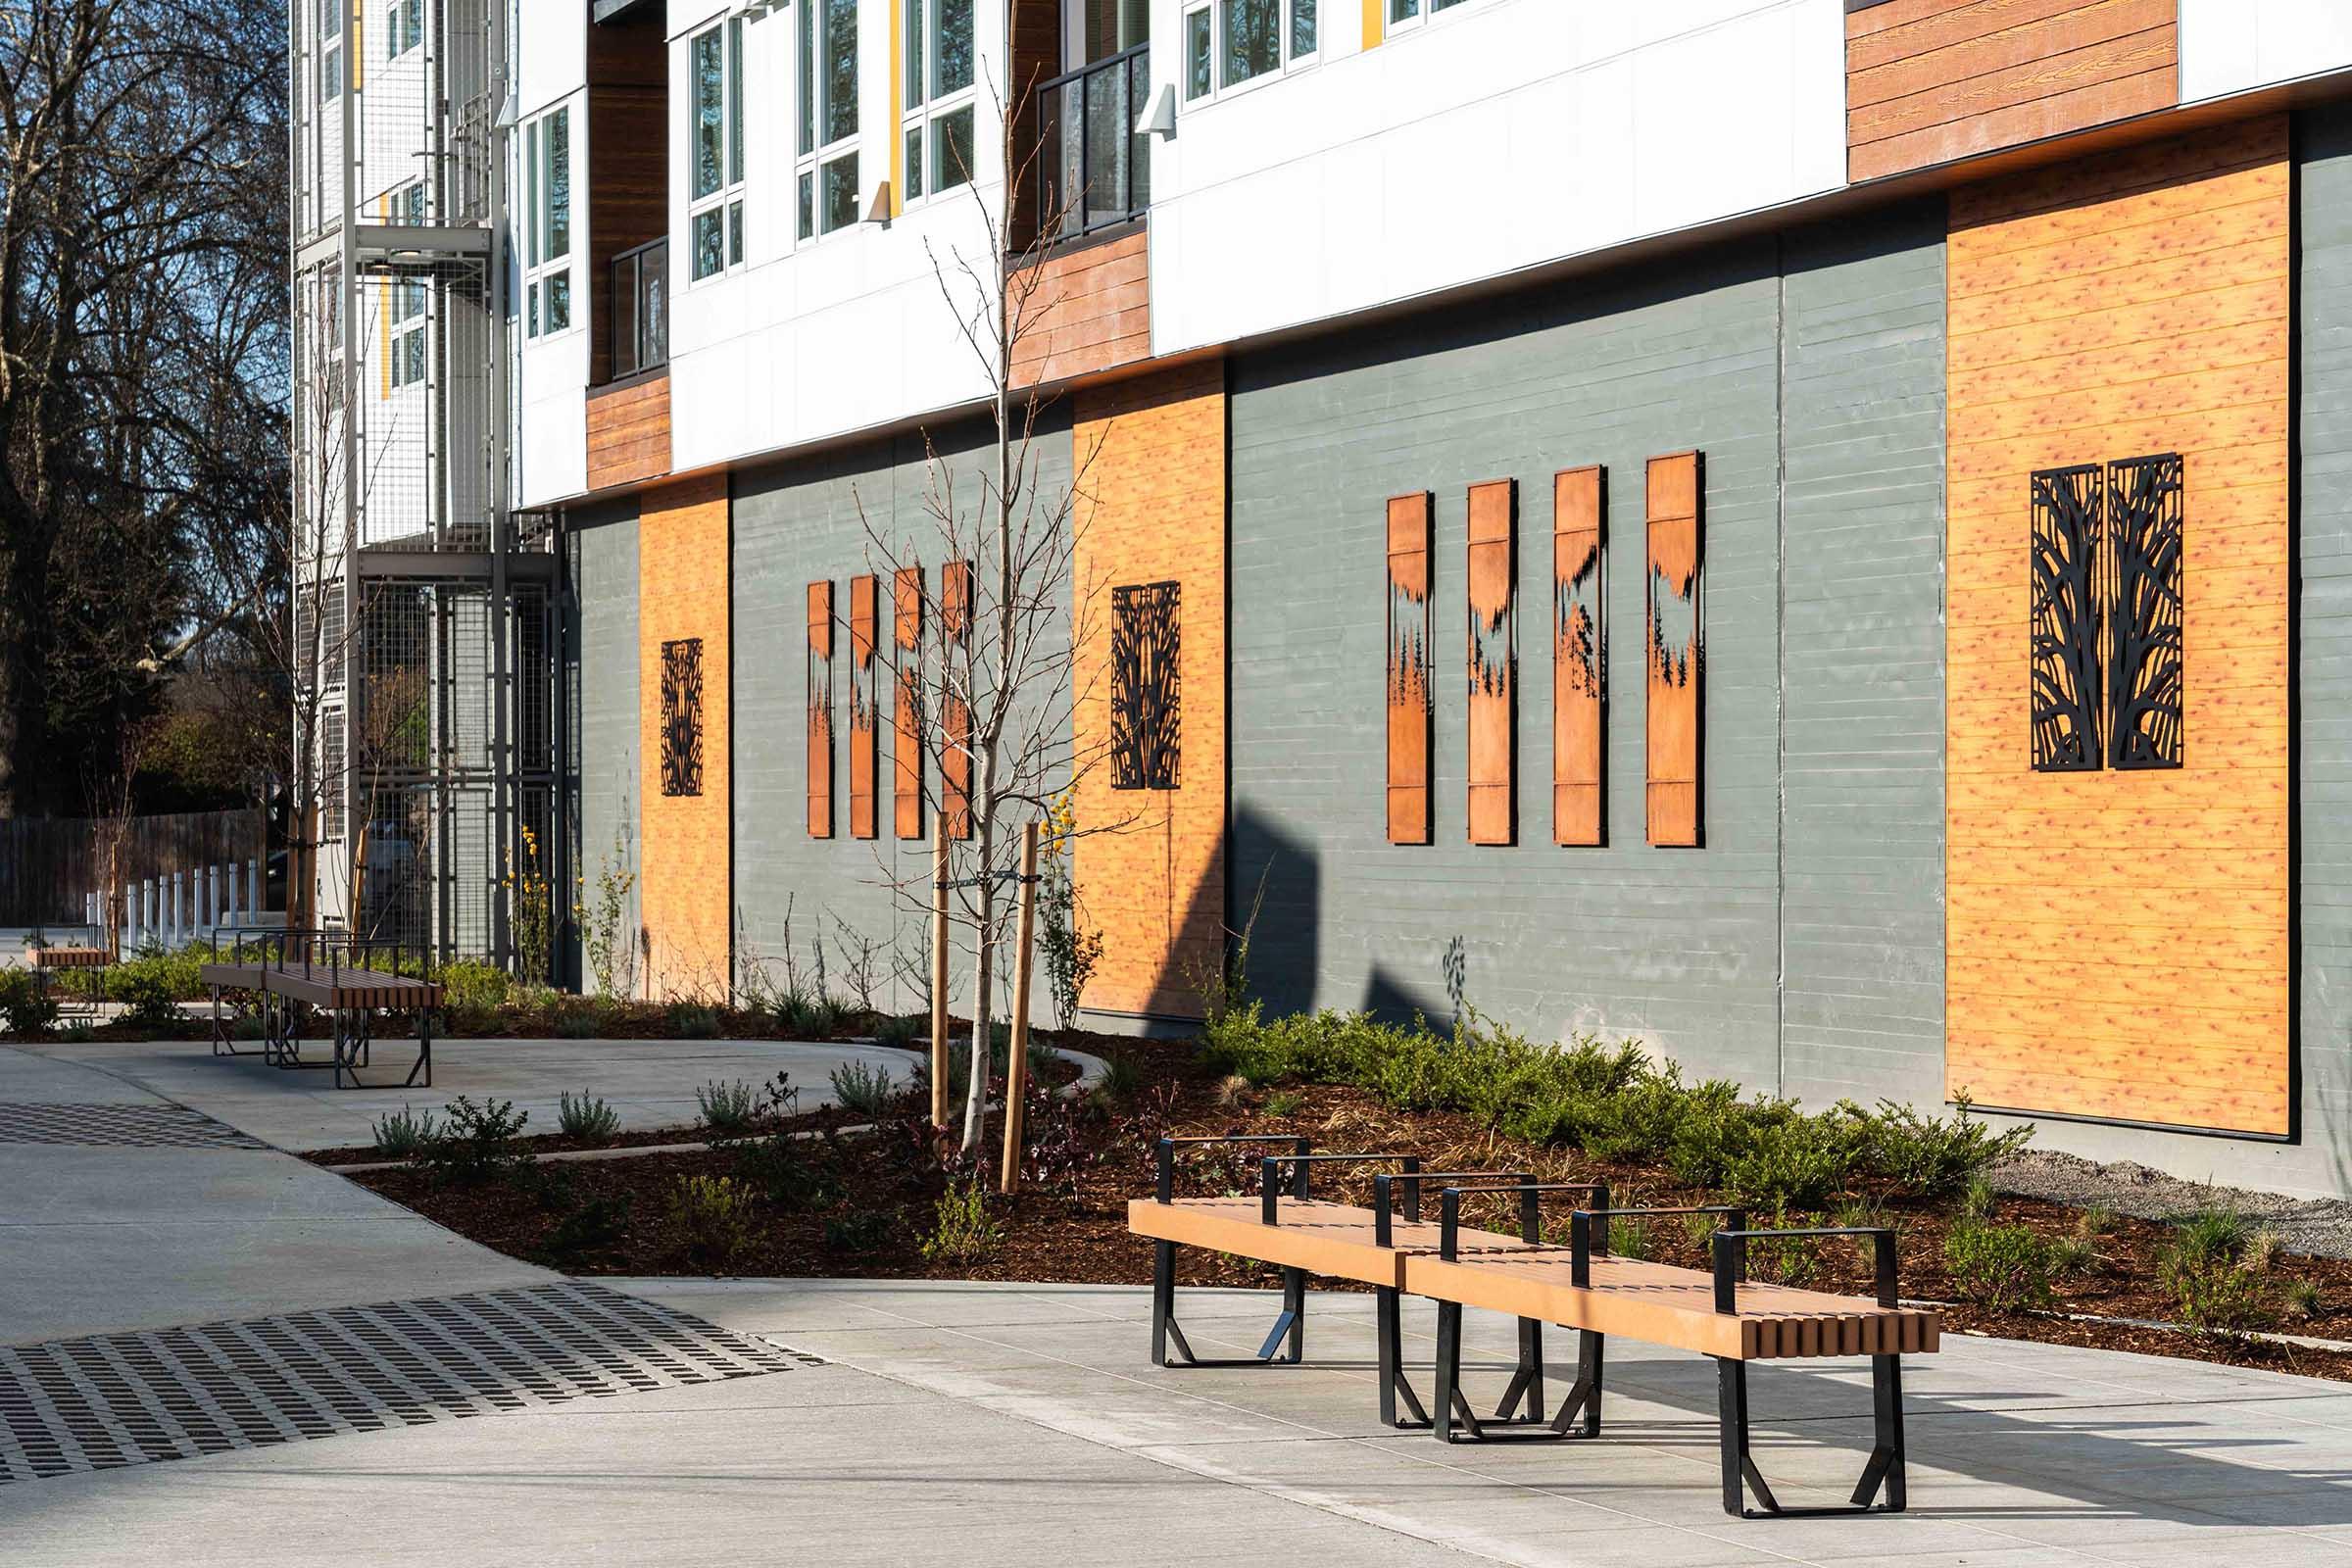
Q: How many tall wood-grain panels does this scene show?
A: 3